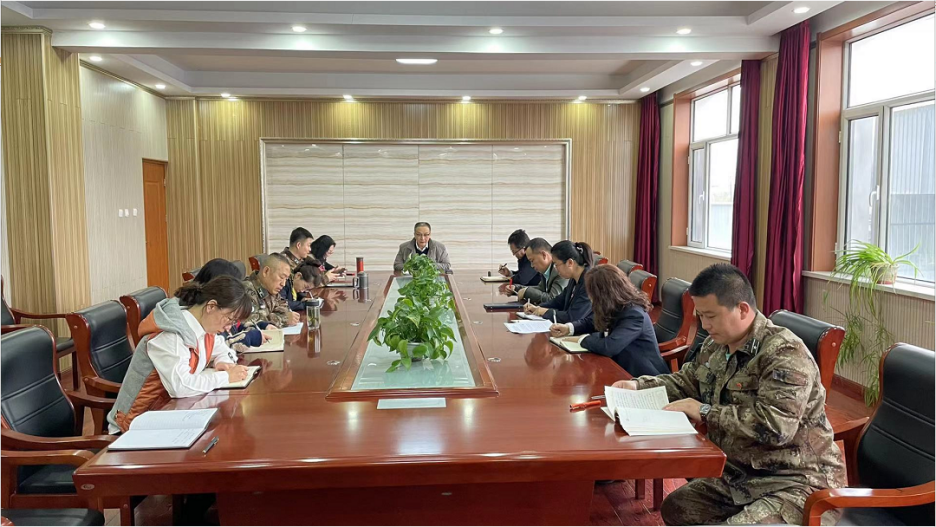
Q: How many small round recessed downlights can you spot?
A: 13